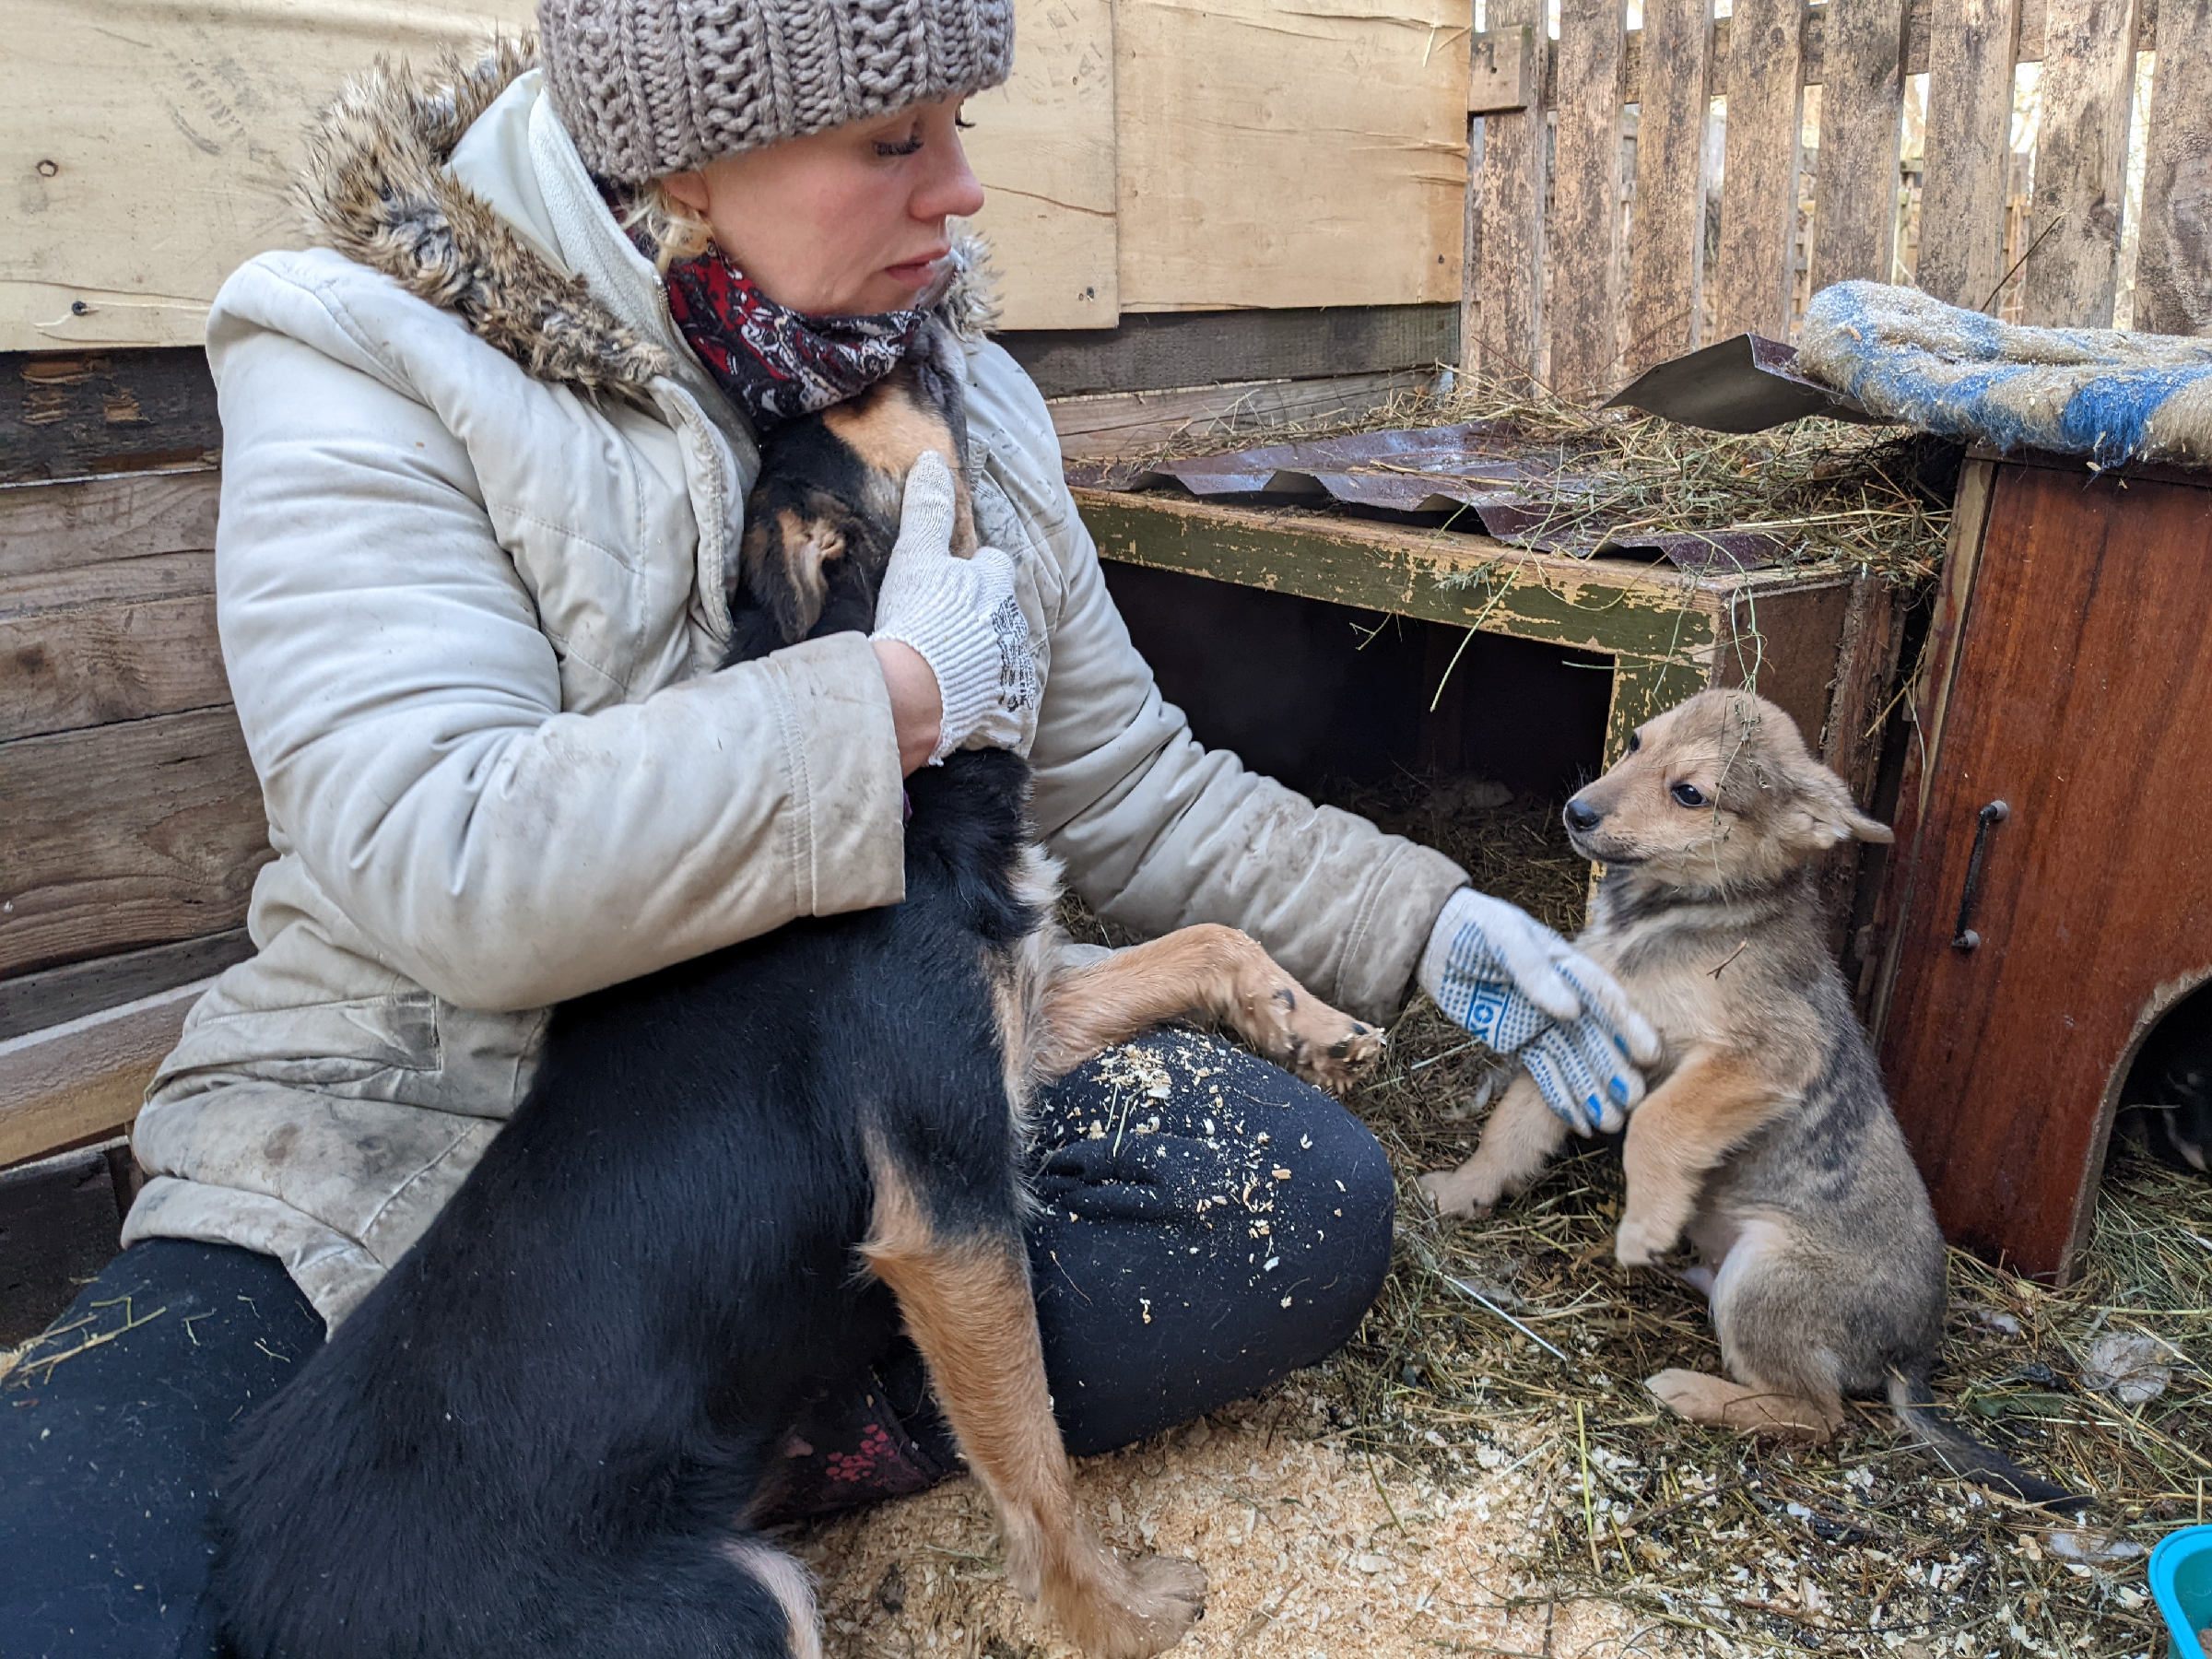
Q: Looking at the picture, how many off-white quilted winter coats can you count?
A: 1